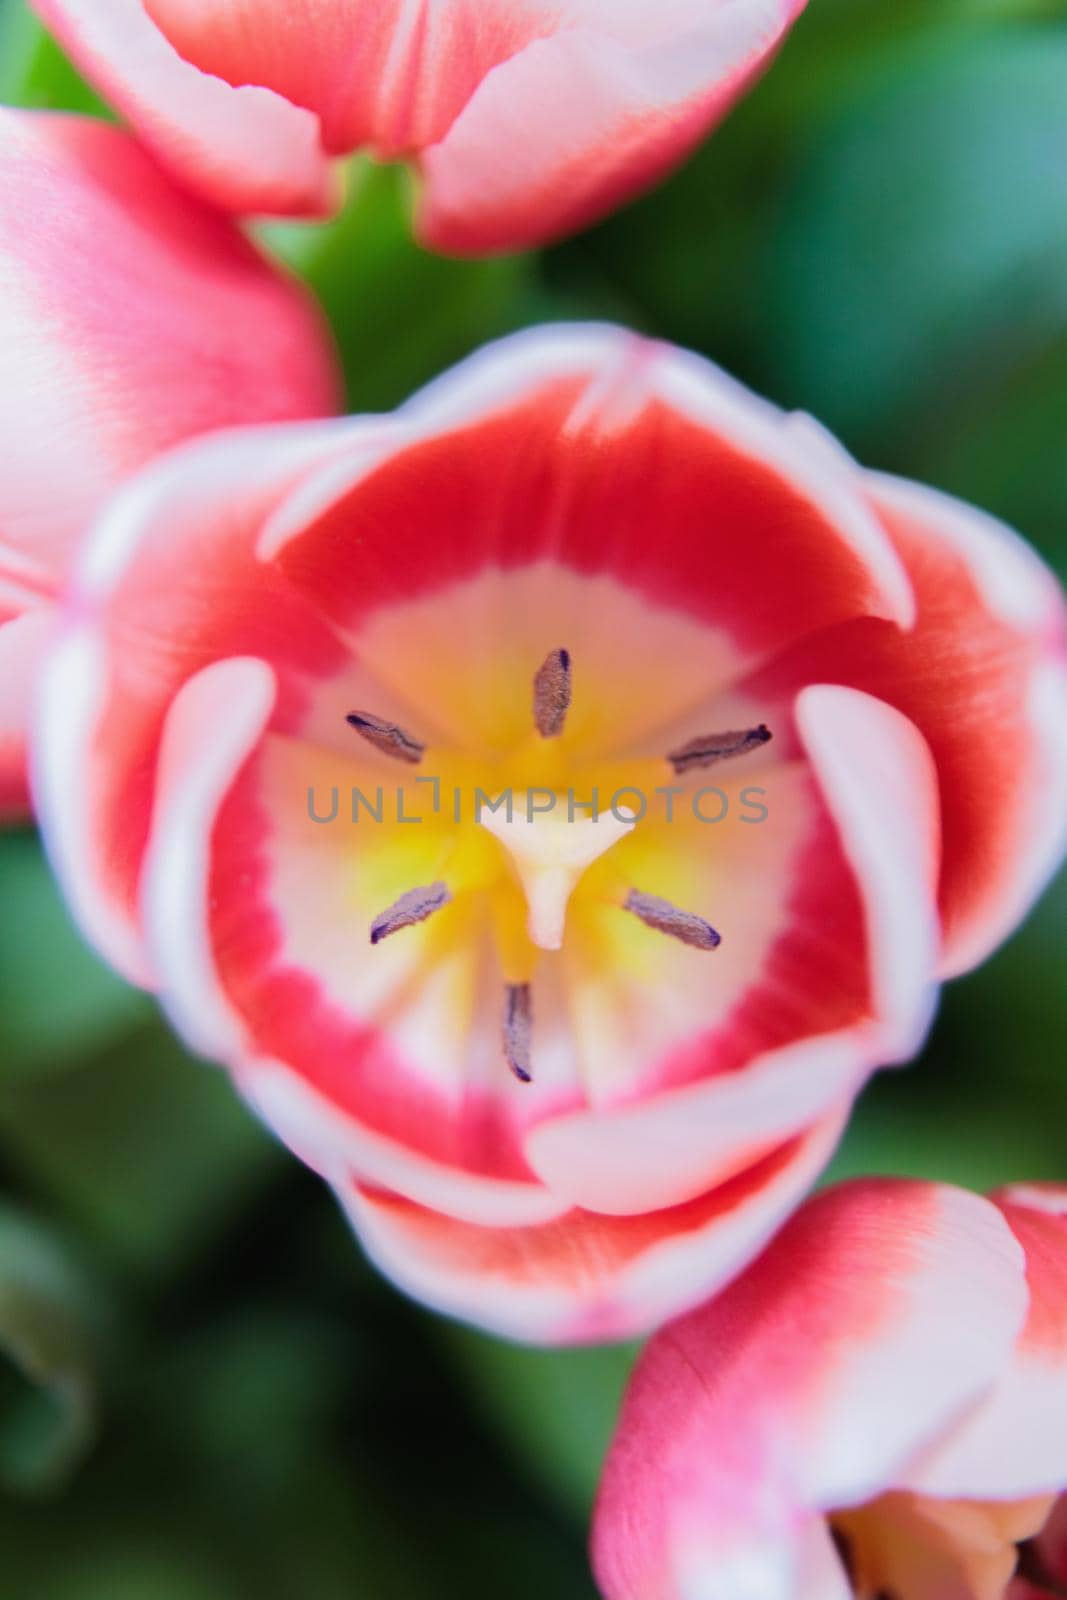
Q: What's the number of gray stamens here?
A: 6